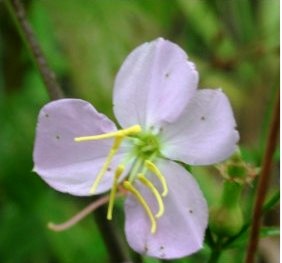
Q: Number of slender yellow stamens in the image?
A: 6